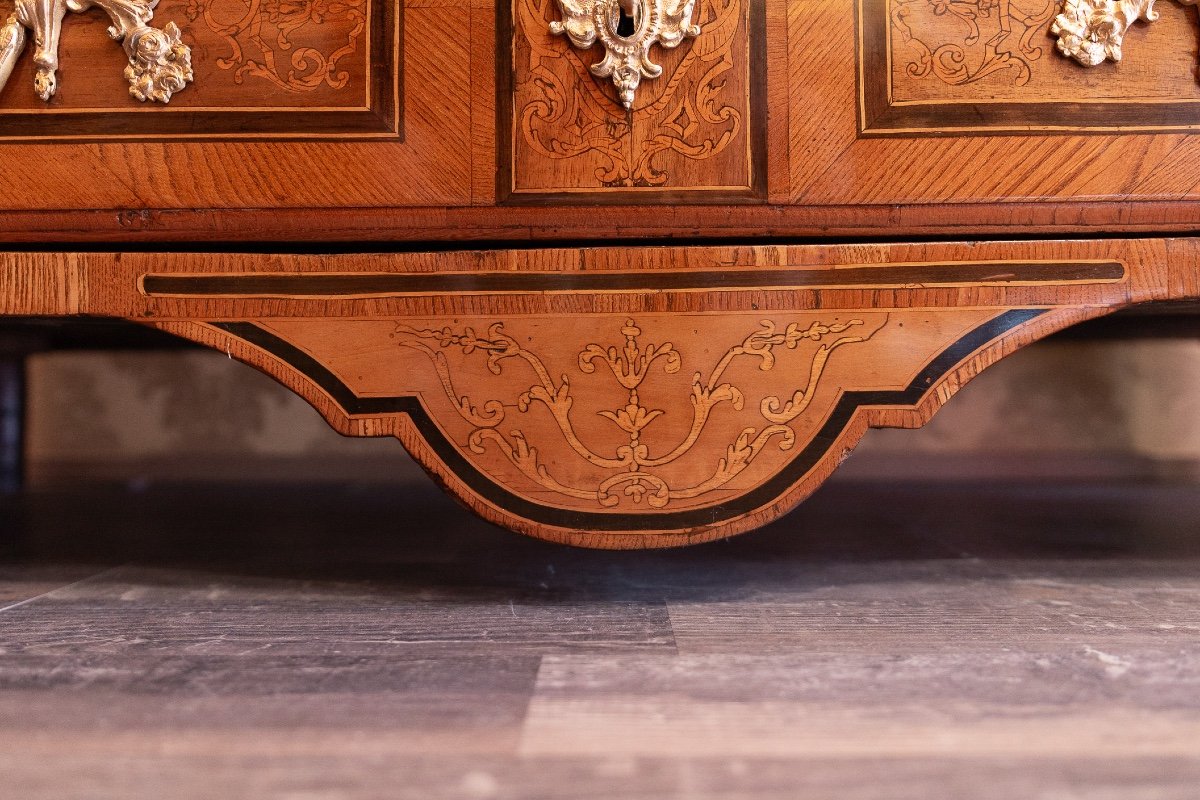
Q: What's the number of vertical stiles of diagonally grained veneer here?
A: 2